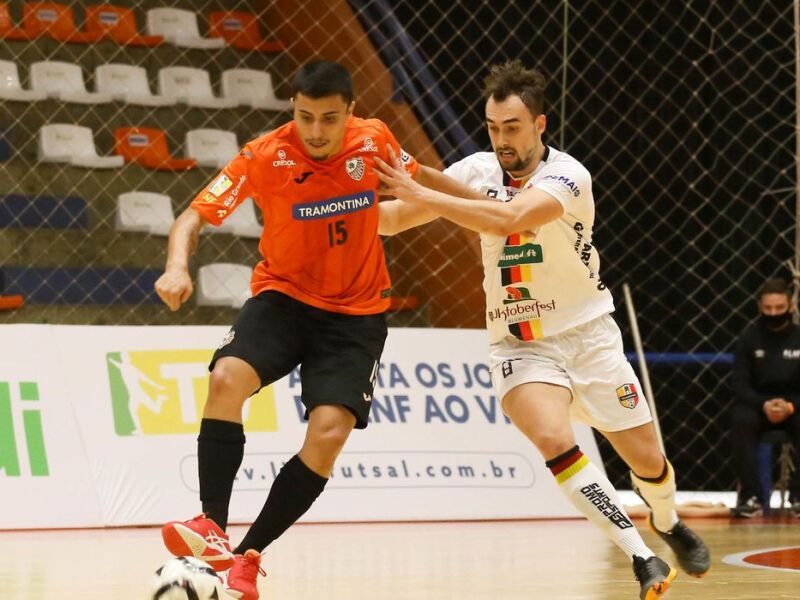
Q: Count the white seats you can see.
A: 11